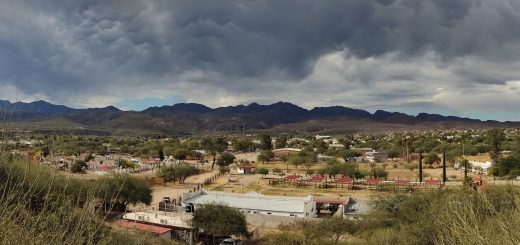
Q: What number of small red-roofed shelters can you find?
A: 6